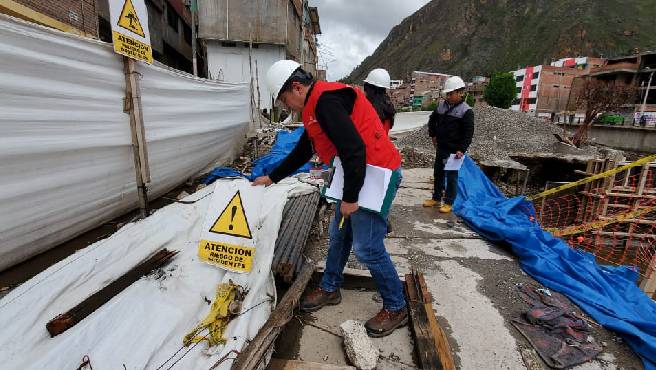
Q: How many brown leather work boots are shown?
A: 2